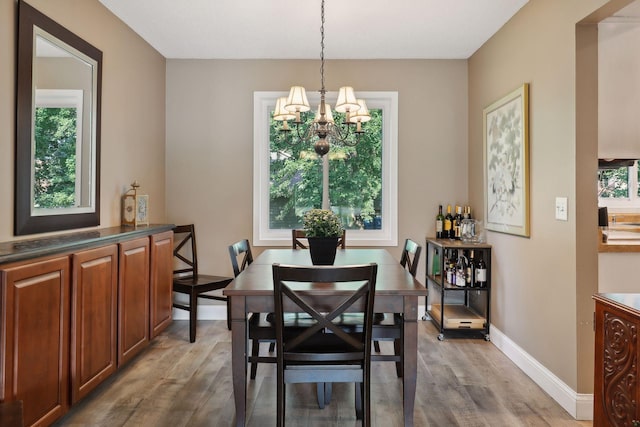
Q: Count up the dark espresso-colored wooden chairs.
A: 5